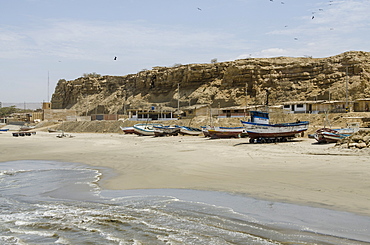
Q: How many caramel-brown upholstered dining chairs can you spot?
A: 0